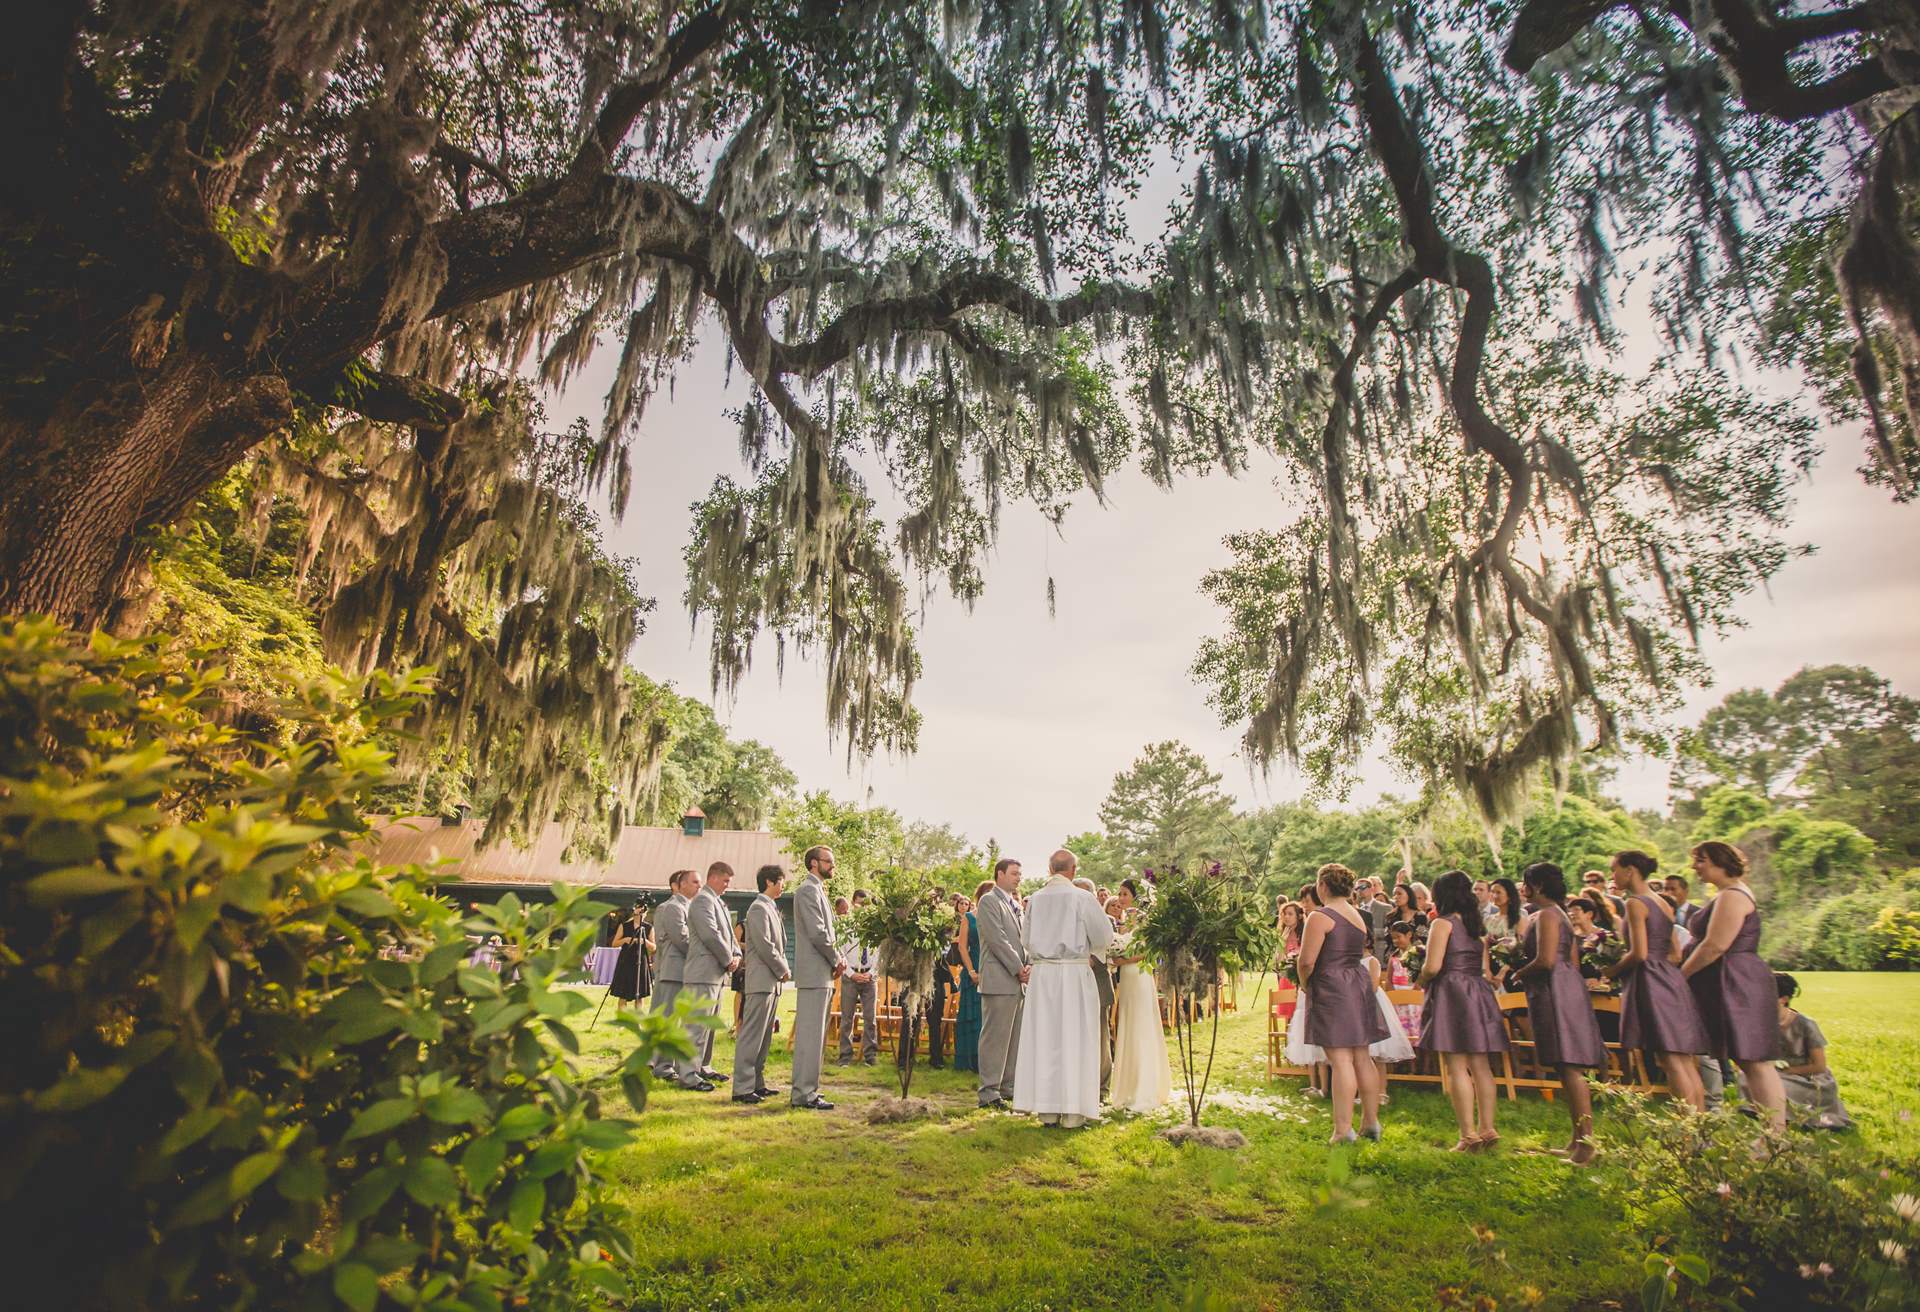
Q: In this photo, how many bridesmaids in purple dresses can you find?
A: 5